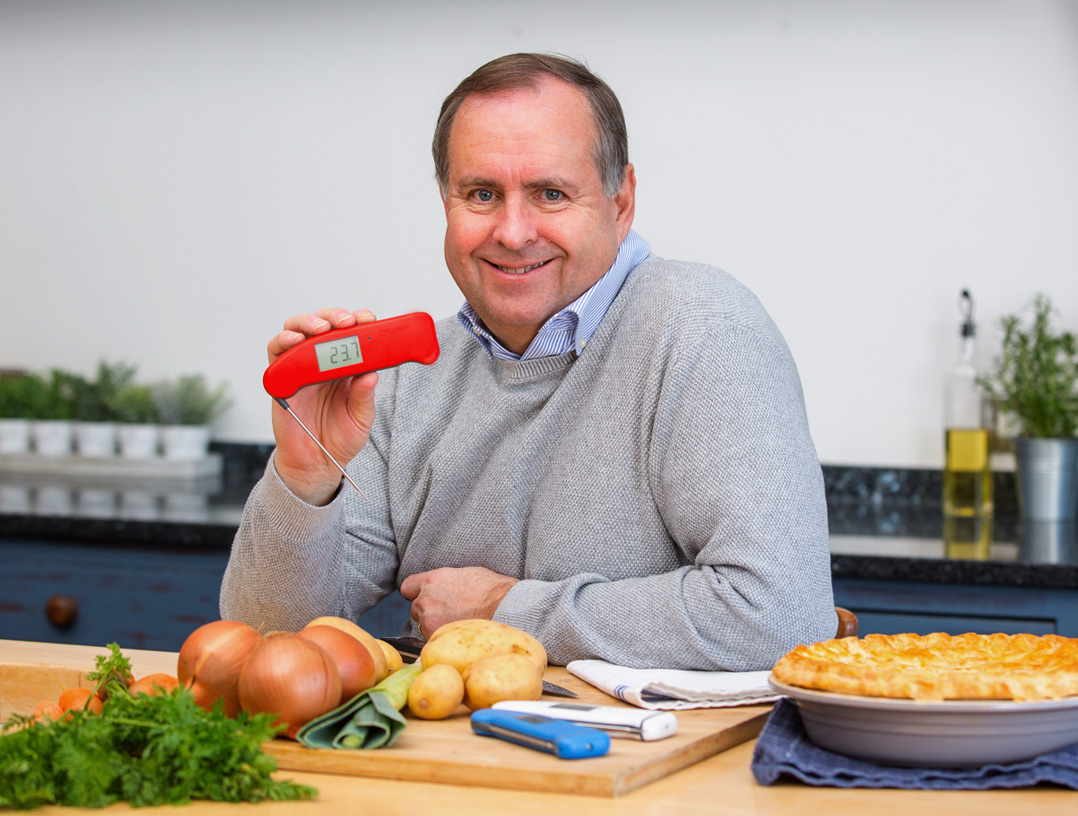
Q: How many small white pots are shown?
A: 5